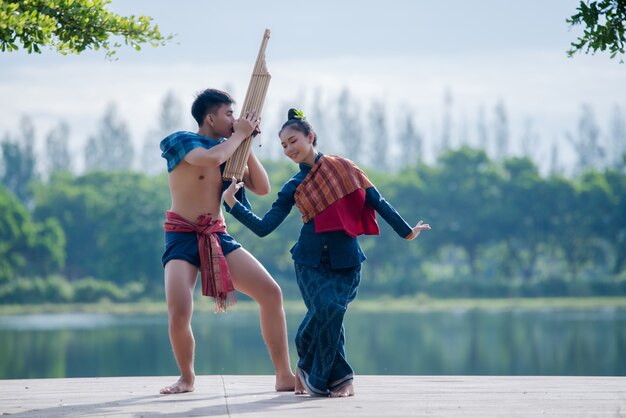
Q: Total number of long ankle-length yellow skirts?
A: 0